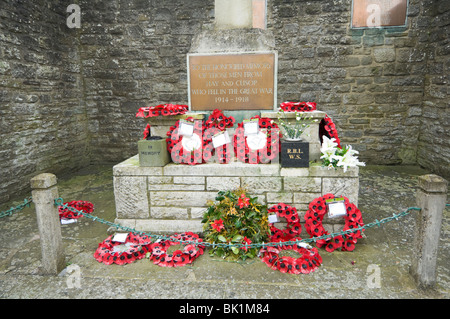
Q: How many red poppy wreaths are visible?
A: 13